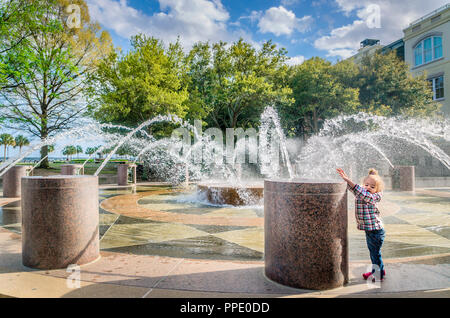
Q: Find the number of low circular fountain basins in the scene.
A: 1